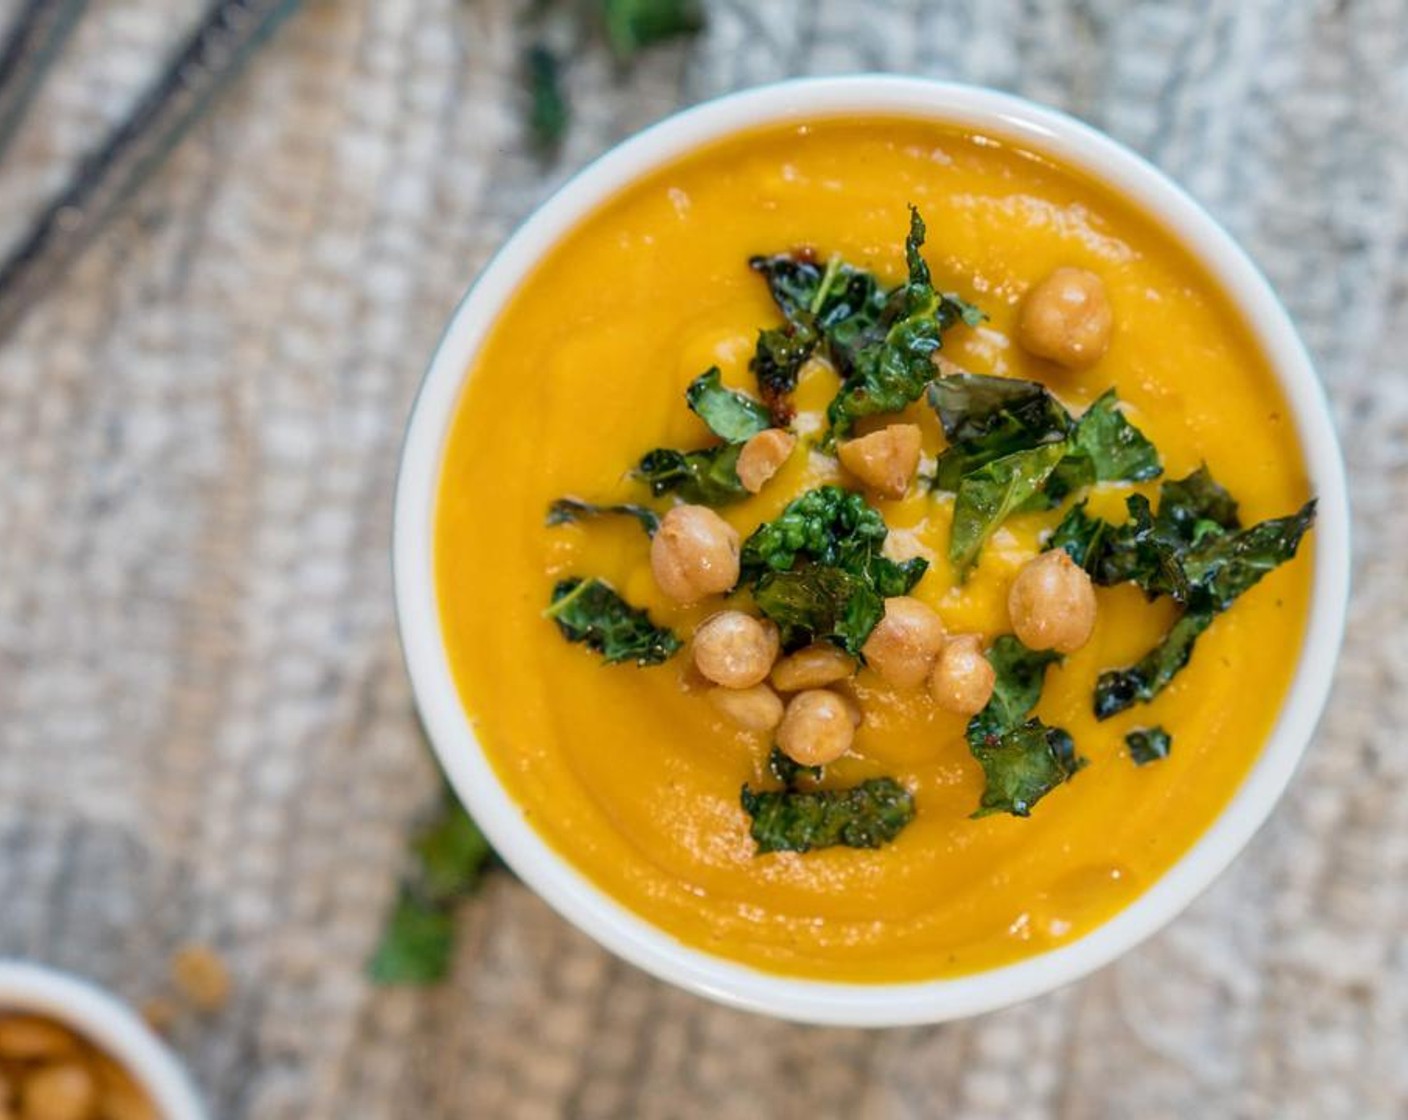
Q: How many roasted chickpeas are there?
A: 11